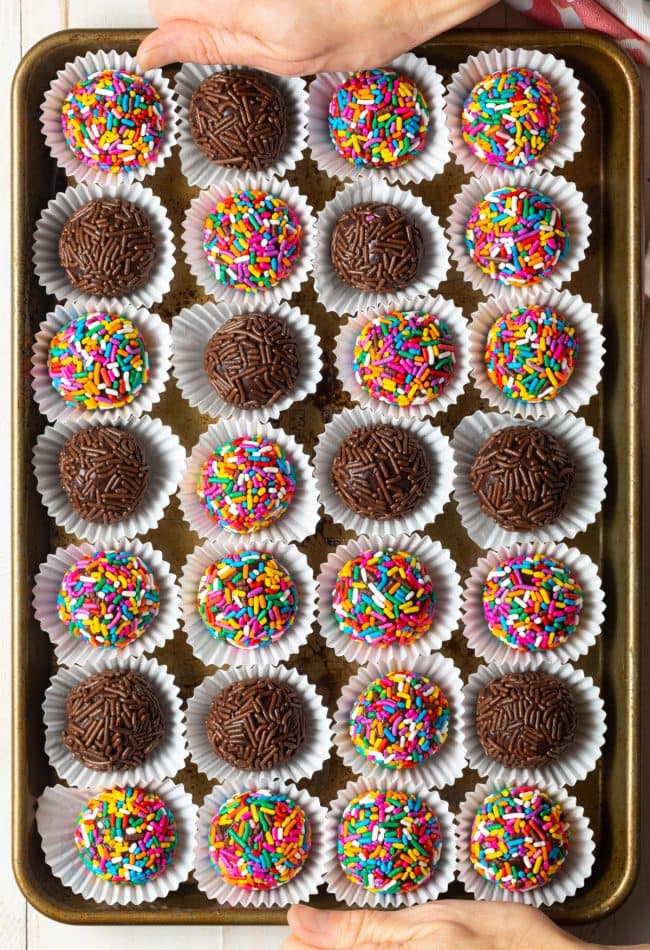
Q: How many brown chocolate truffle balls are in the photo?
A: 10